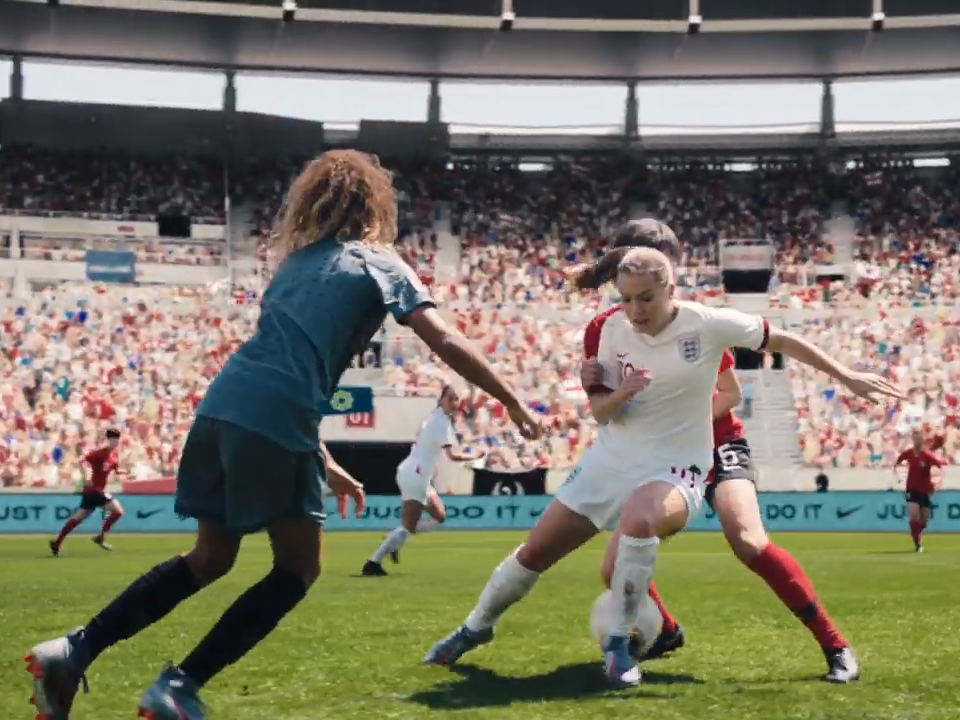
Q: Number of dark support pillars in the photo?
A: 5